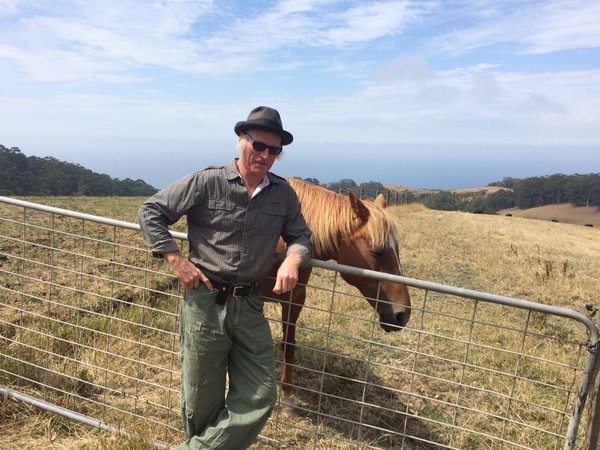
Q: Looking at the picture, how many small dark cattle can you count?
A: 3